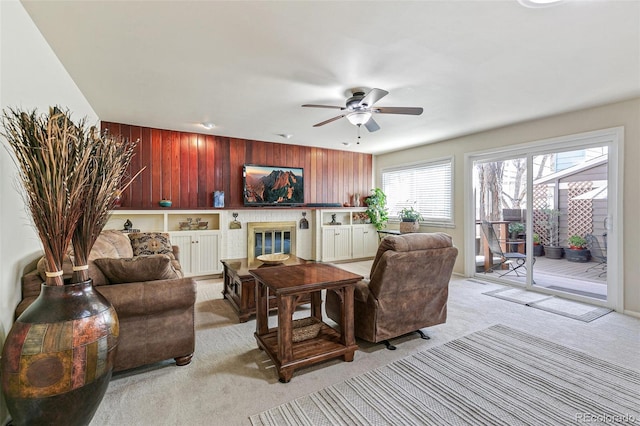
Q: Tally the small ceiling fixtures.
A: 3